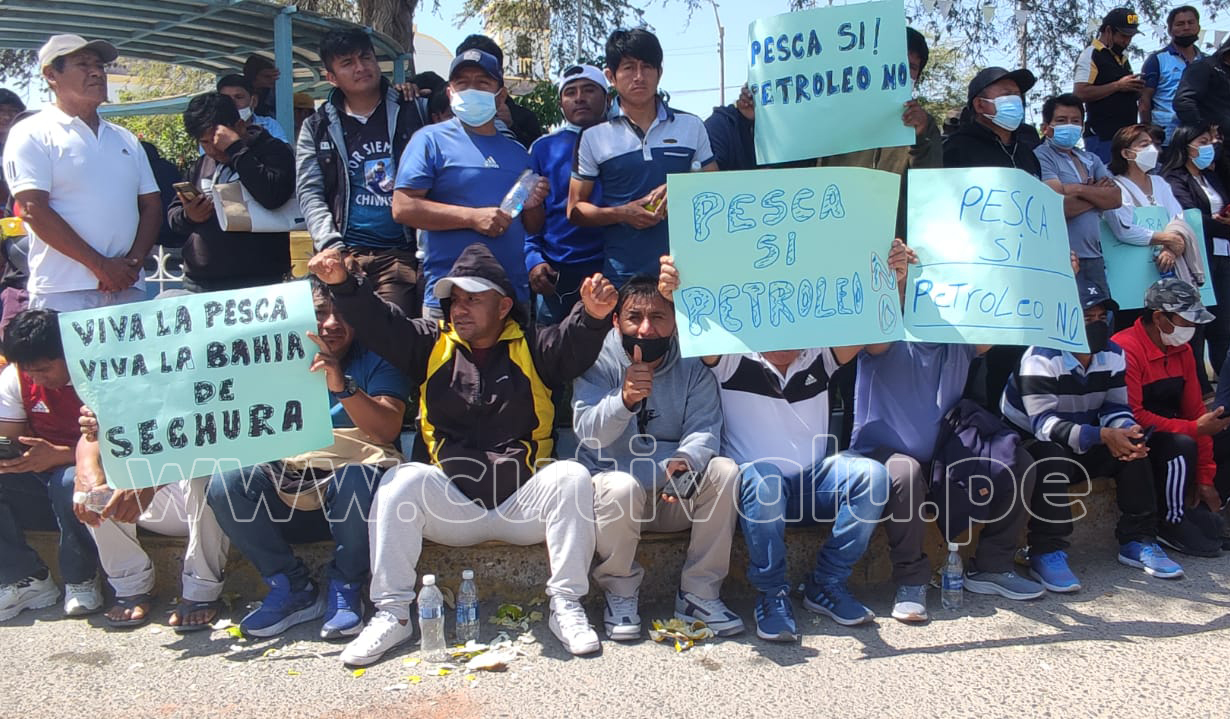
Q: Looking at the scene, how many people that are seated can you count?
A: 9